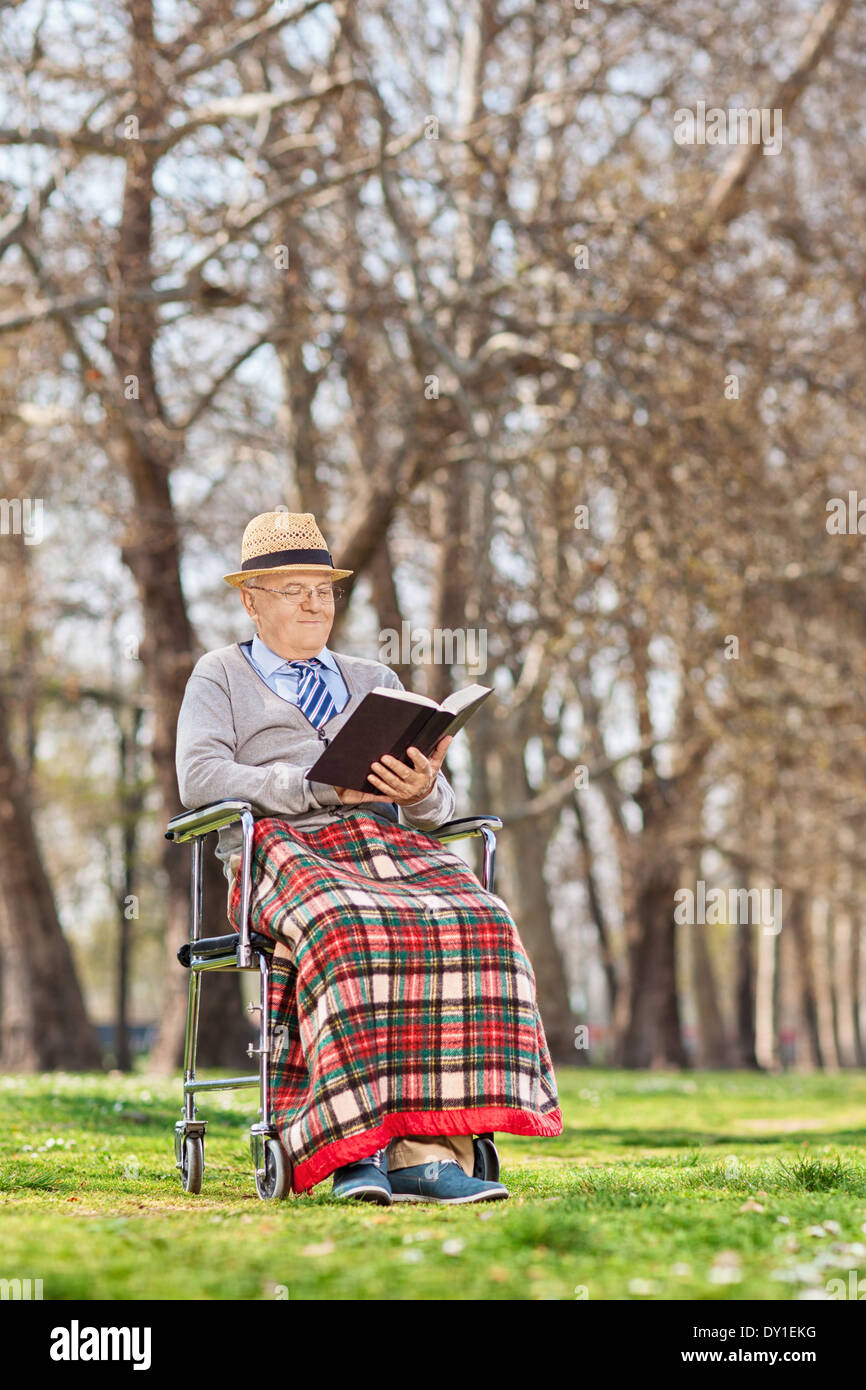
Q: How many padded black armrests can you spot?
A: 2